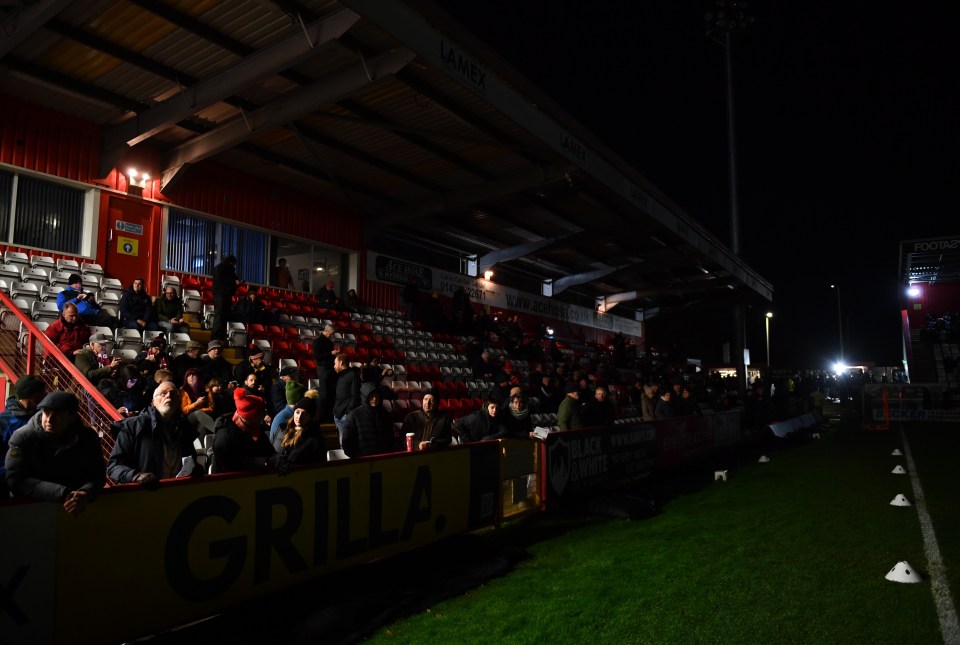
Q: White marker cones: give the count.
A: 5